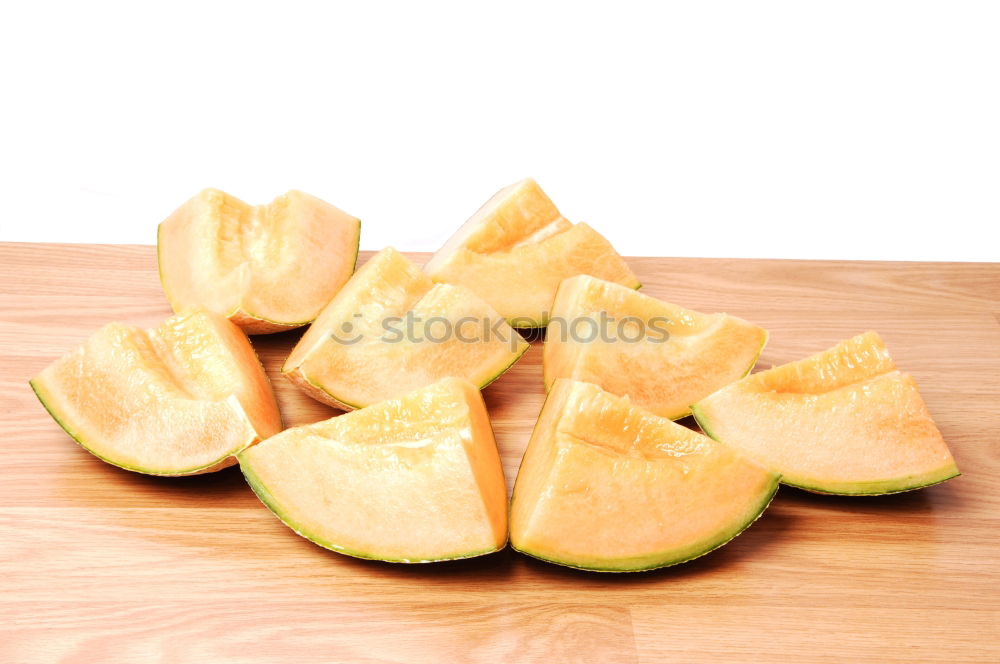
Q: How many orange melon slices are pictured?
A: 8